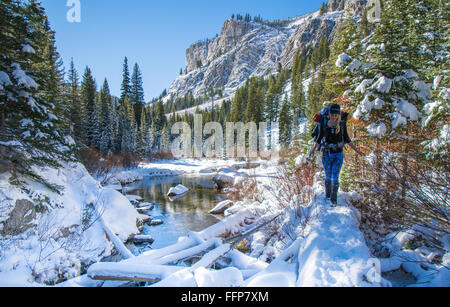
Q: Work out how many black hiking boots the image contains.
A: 2